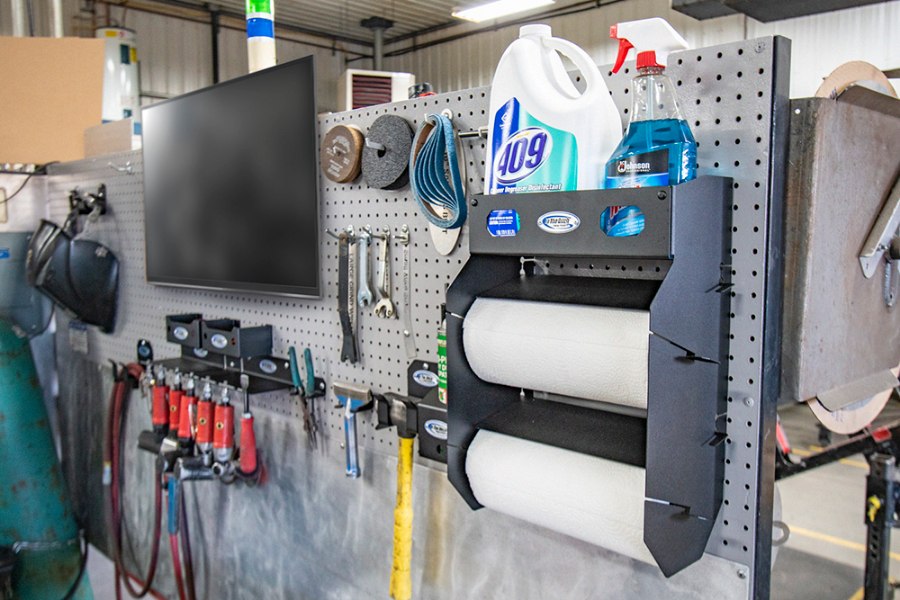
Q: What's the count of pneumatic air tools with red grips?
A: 5